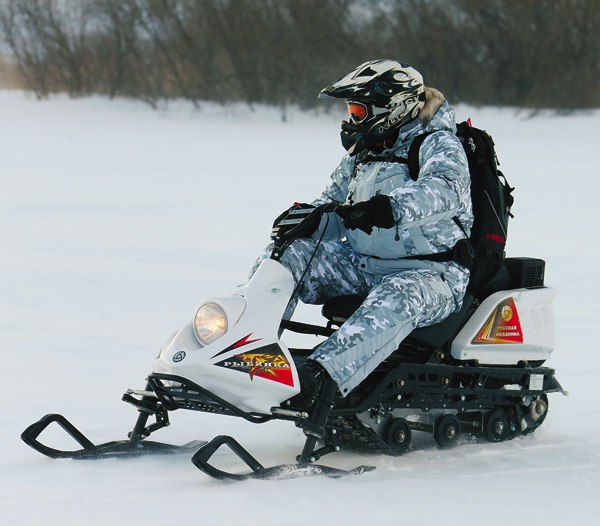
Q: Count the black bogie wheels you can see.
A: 3